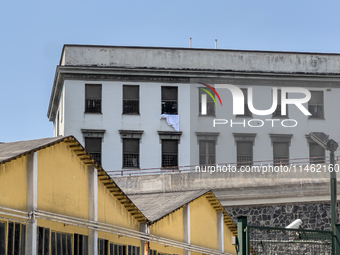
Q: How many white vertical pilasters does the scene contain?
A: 5